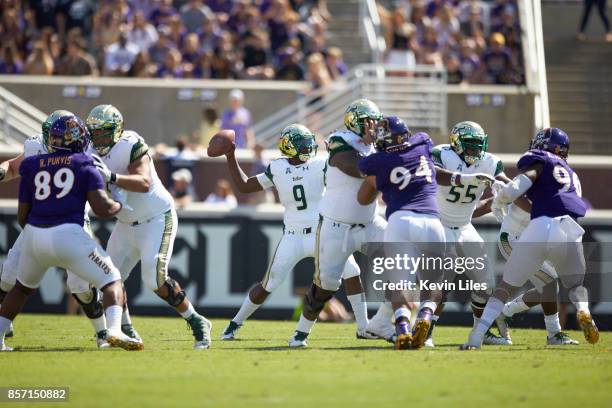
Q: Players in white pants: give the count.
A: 9